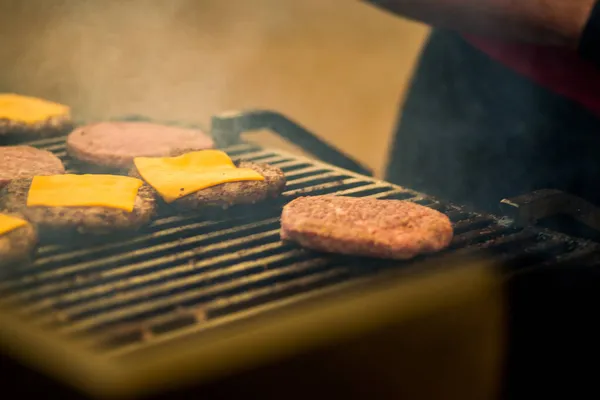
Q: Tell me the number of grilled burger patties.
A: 7